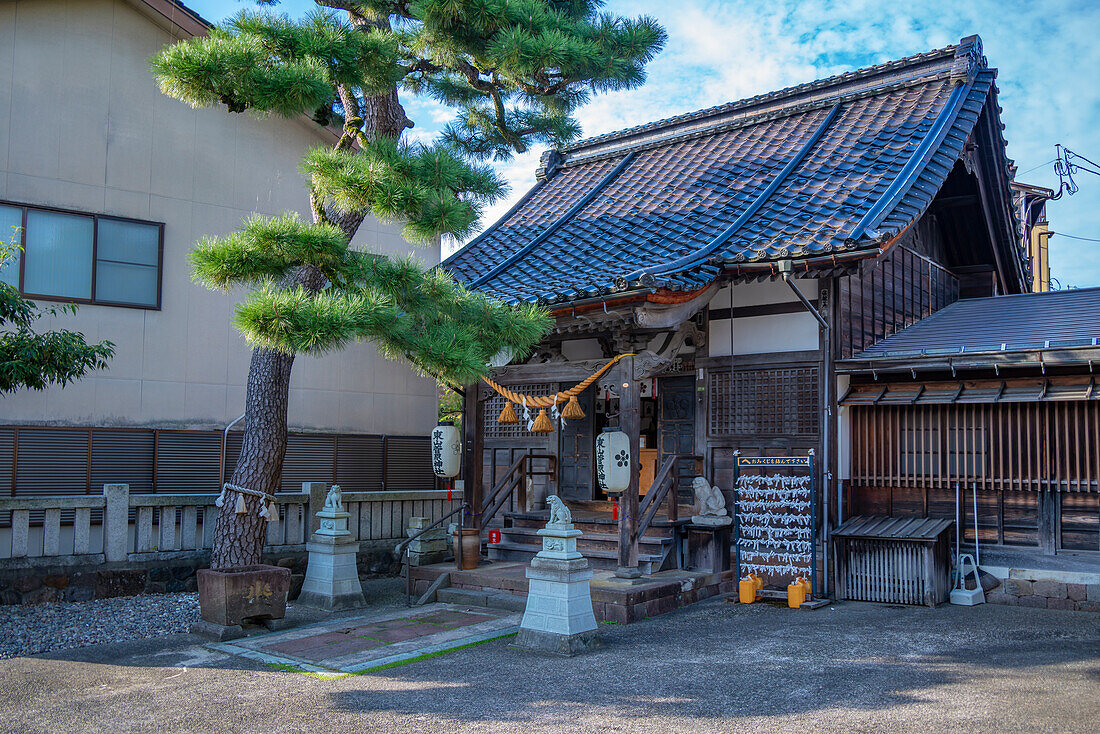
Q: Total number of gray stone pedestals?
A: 2